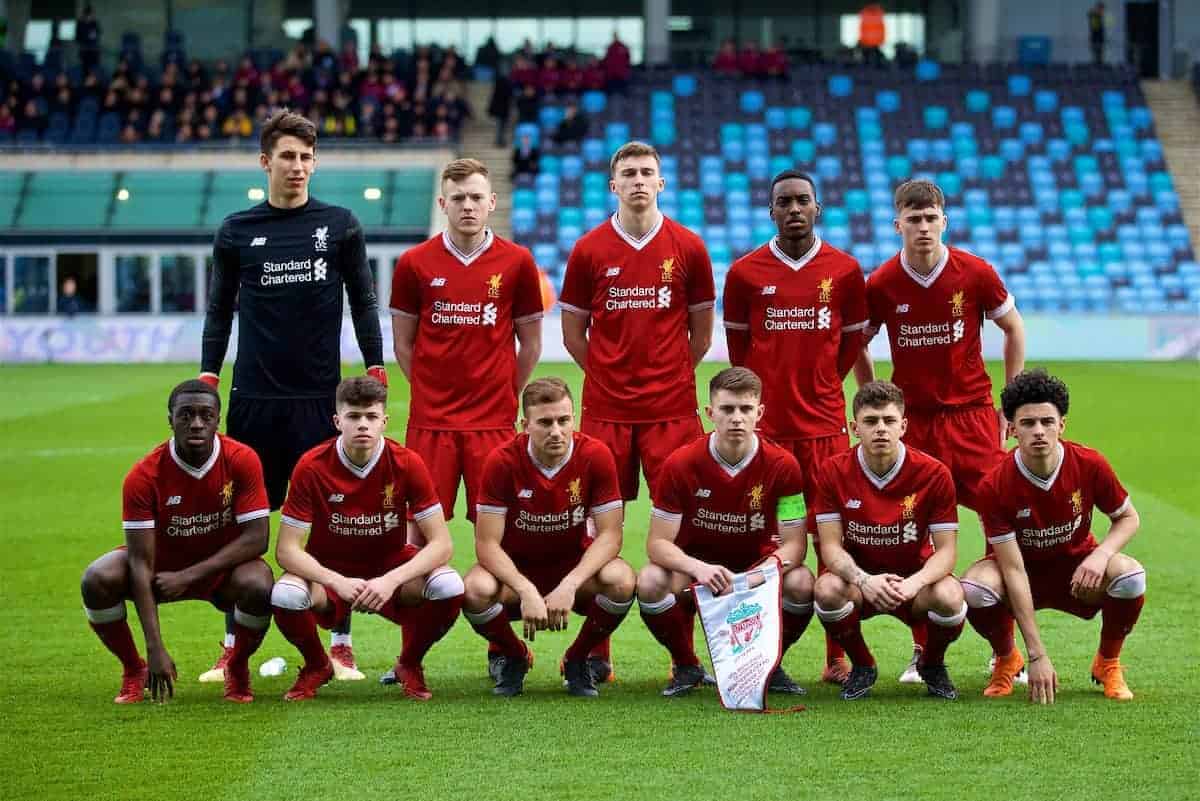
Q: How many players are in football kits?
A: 11